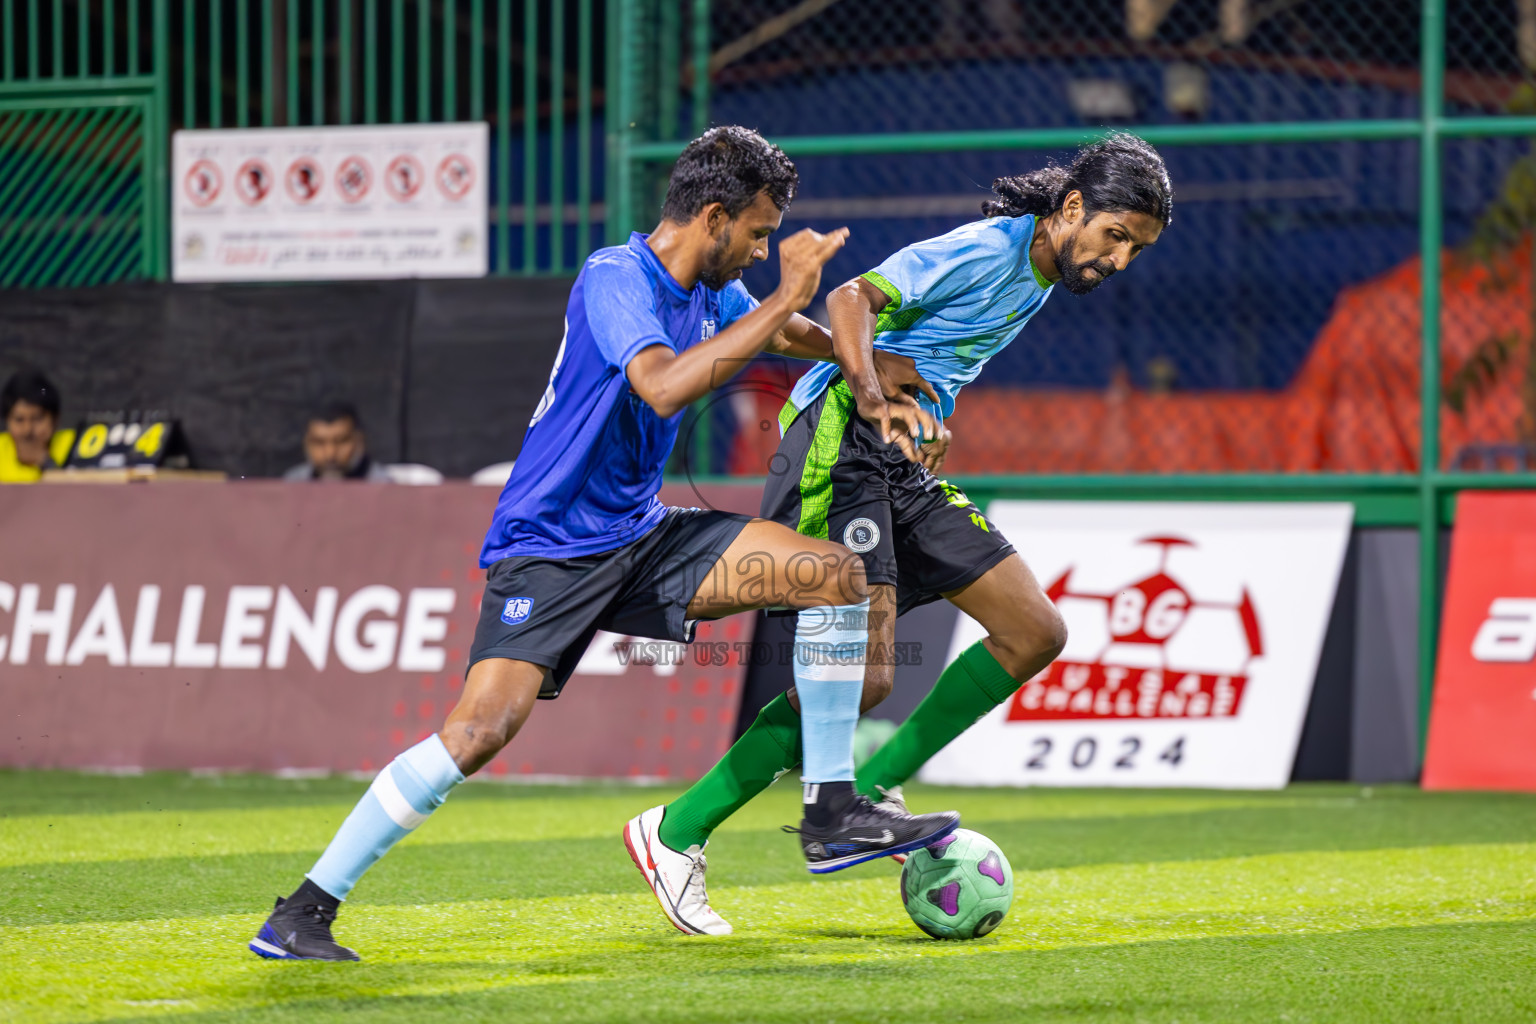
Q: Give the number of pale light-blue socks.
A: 2